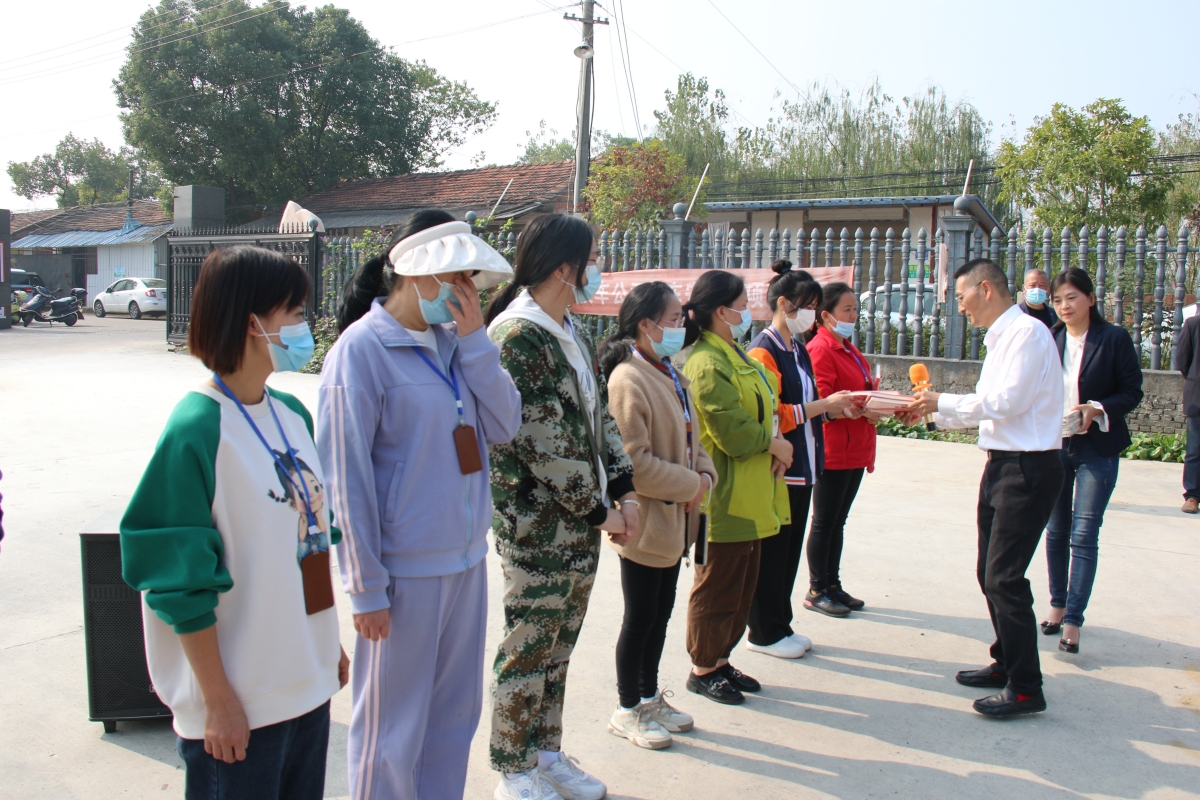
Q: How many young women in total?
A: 8